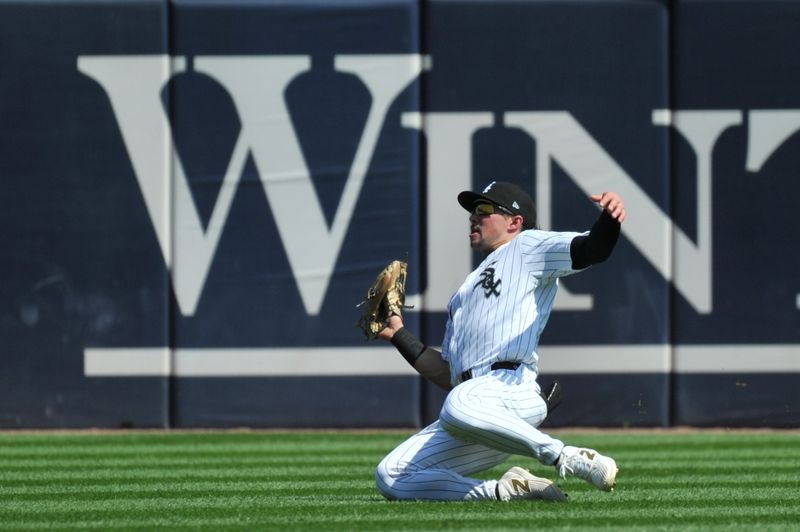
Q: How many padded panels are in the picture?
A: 4